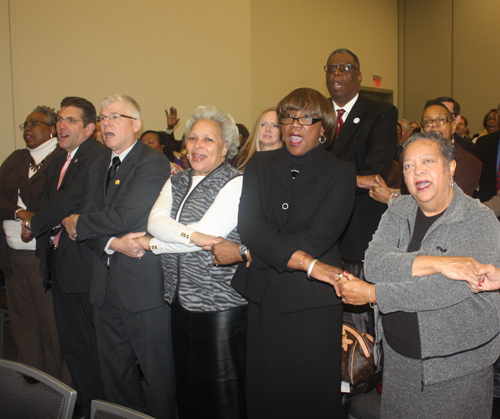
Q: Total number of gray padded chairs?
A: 2